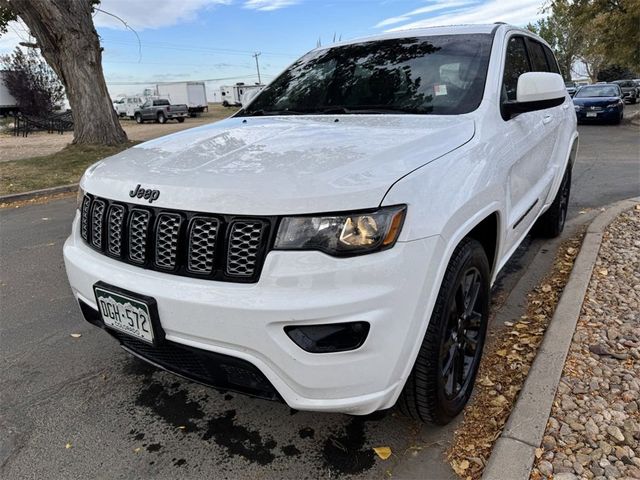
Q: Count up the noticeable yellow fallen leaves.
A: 1